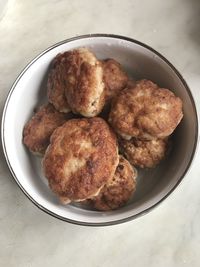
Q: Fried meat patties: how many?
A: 7